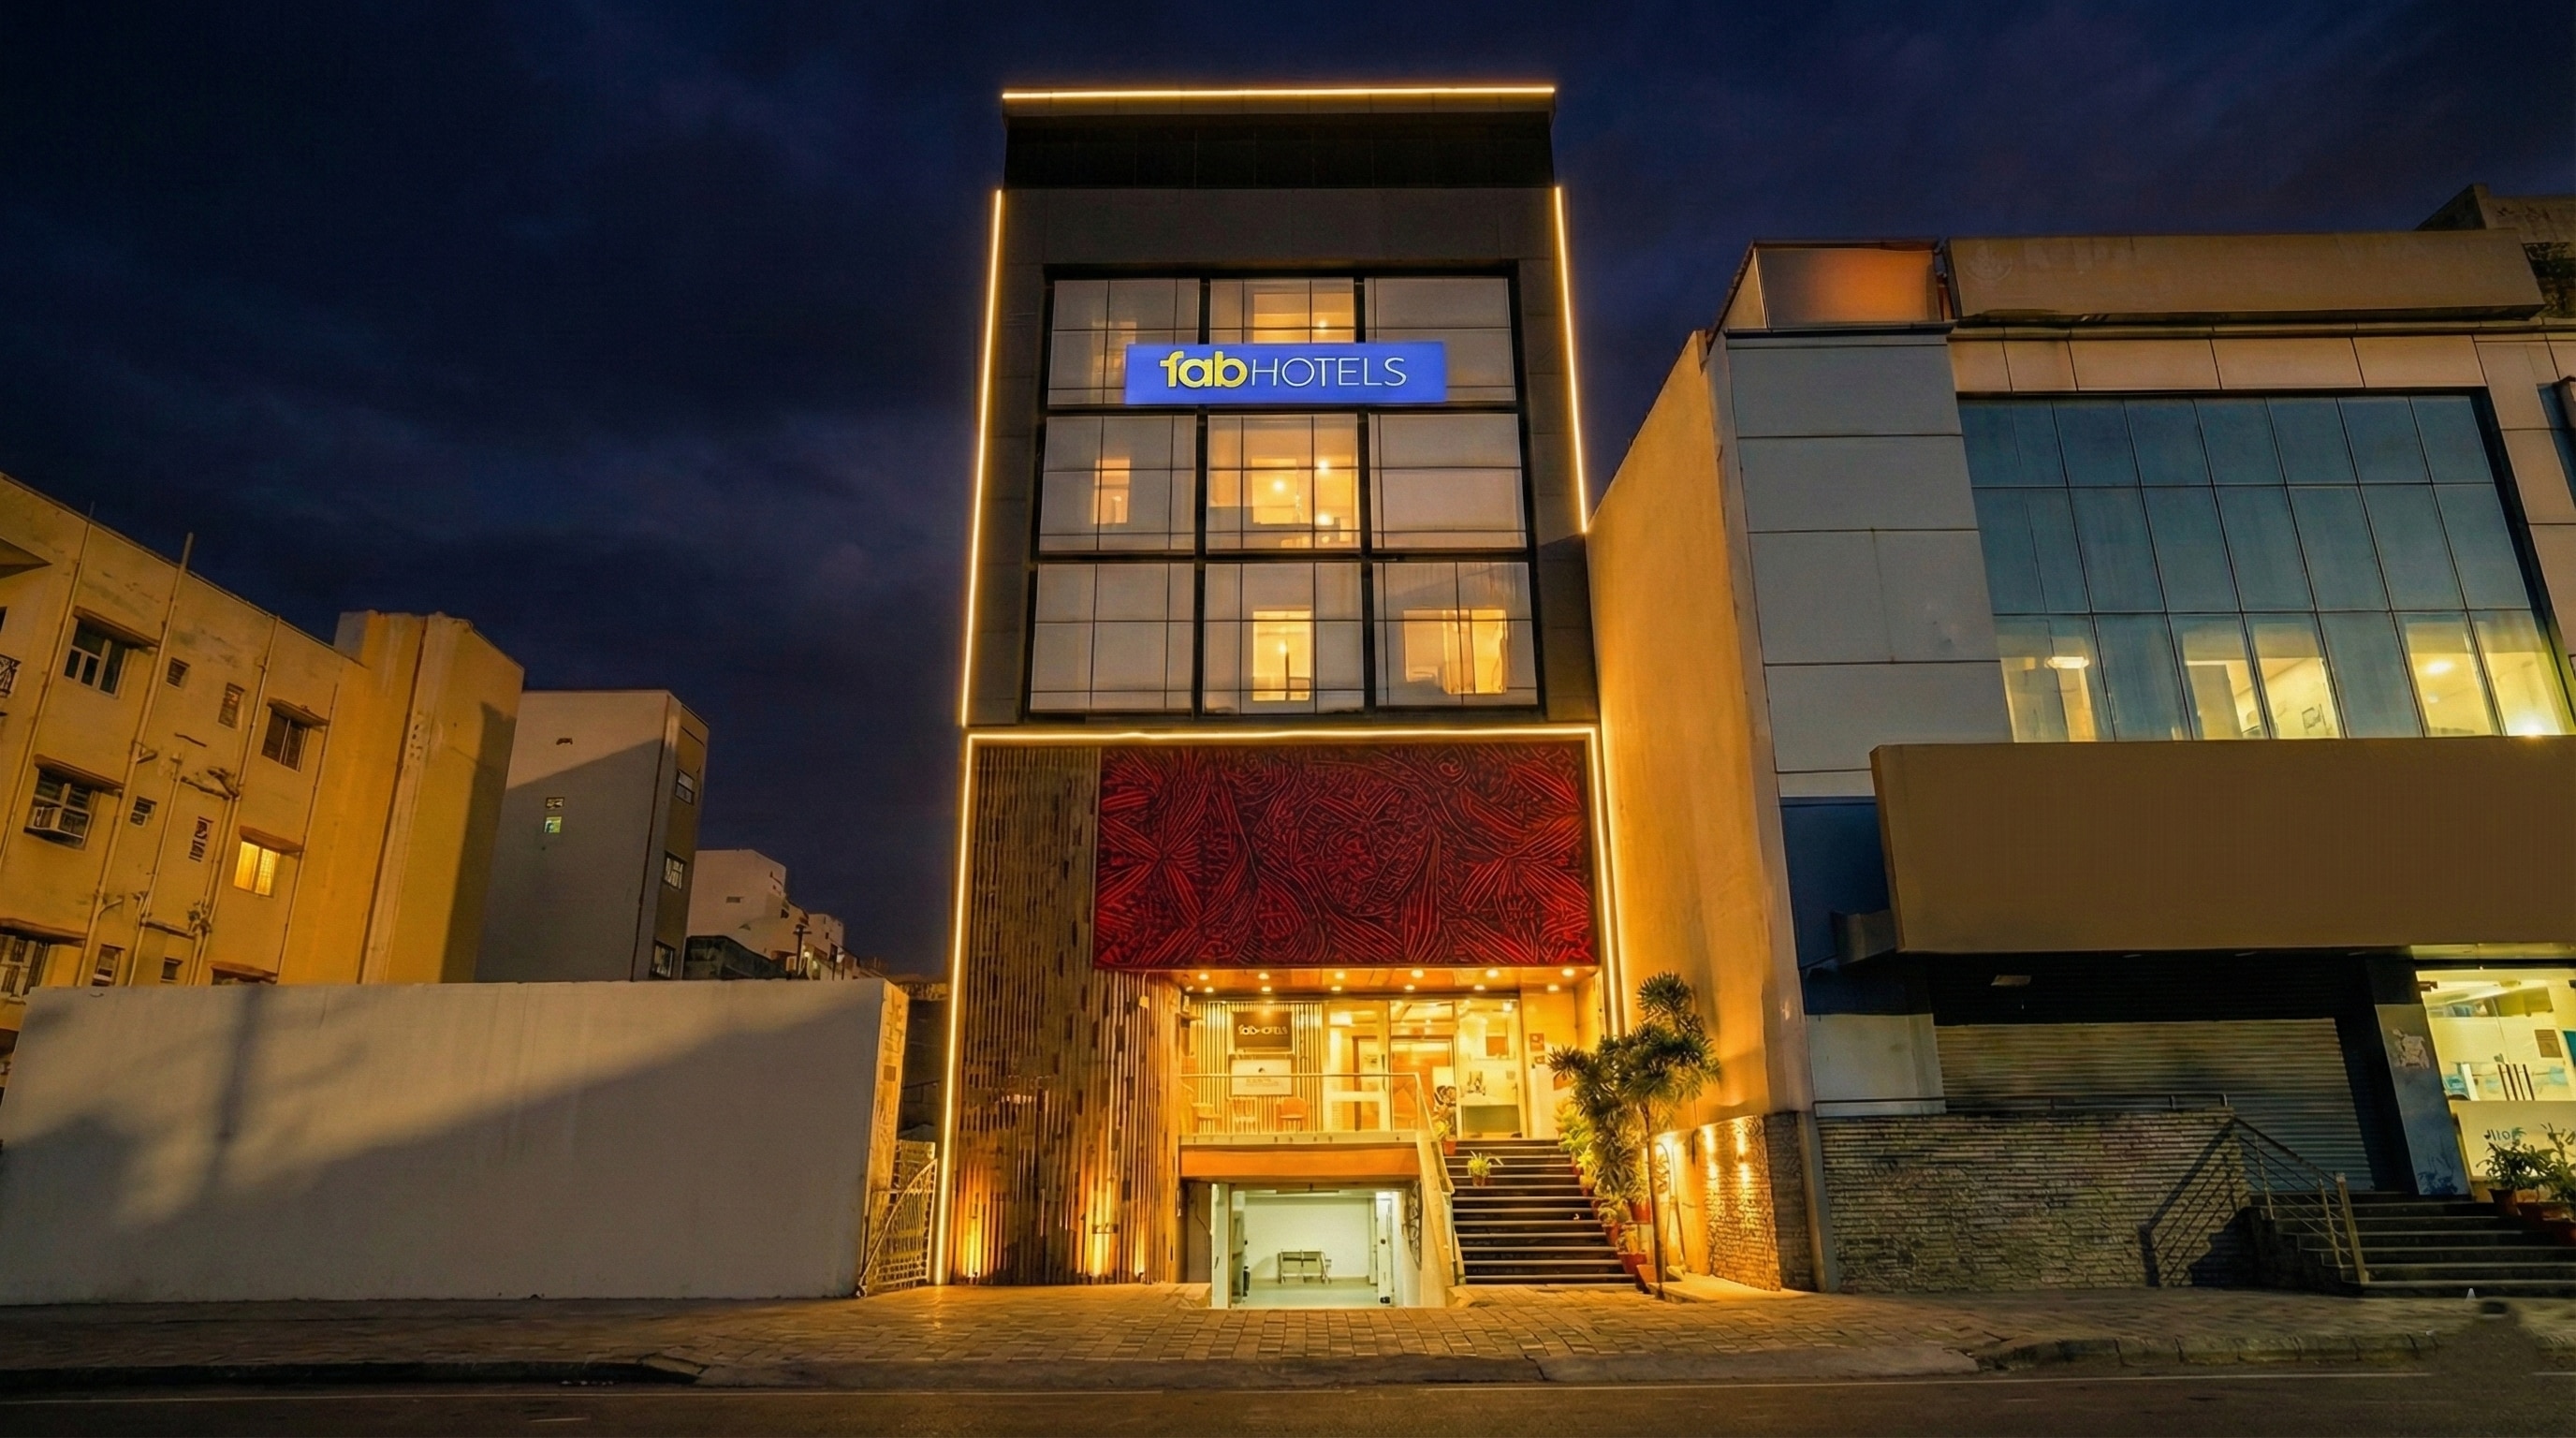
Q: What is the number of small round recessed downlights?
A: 12